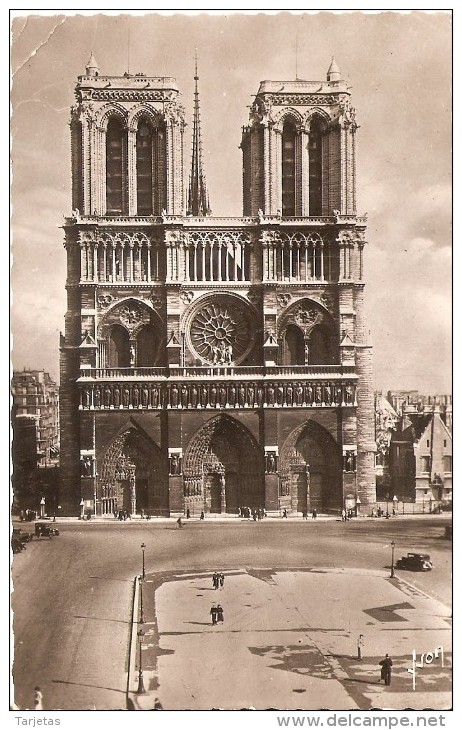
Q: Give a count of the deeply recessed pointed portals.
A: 3